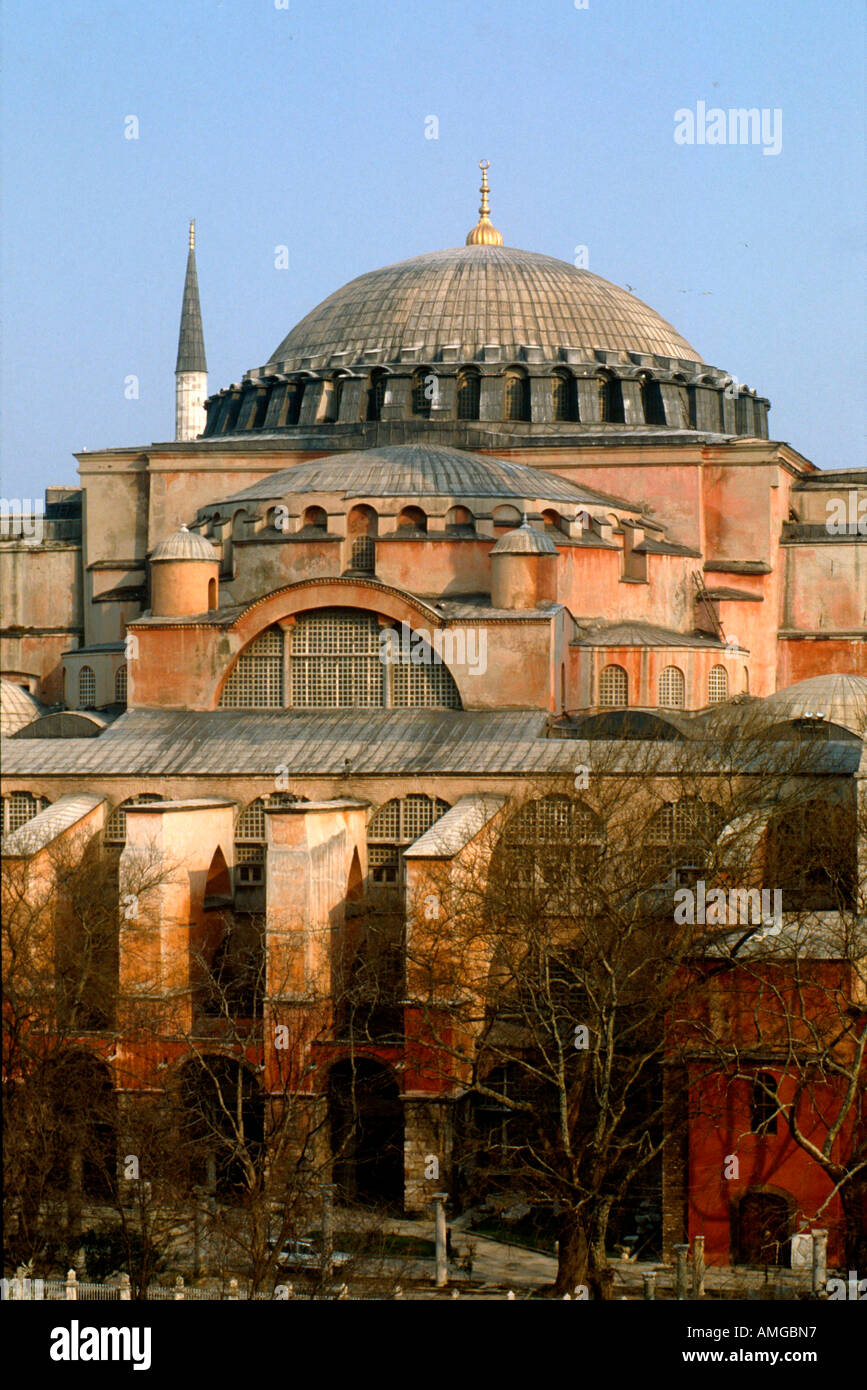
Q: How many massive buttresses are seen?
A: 4